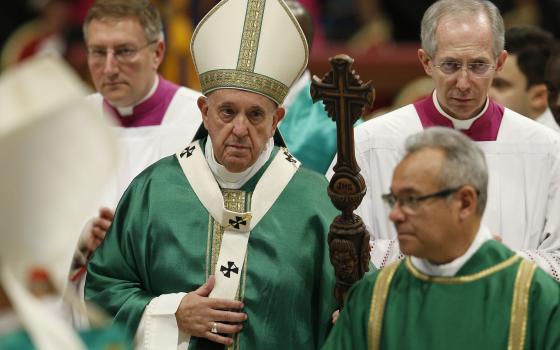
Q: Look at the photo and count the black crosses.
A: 4